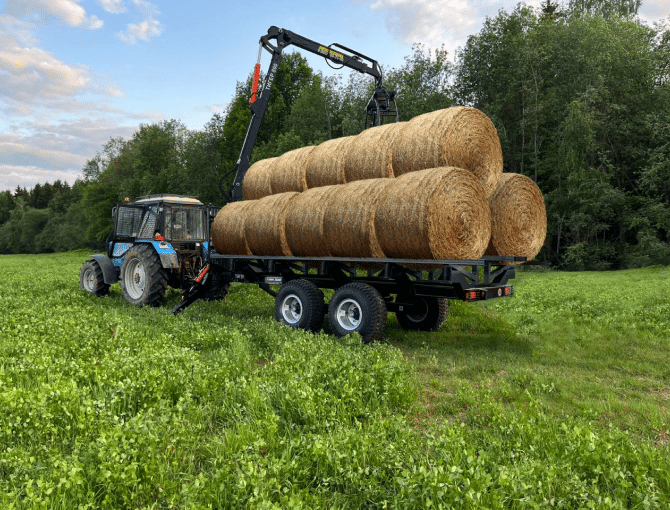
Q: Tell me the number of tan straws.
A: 11